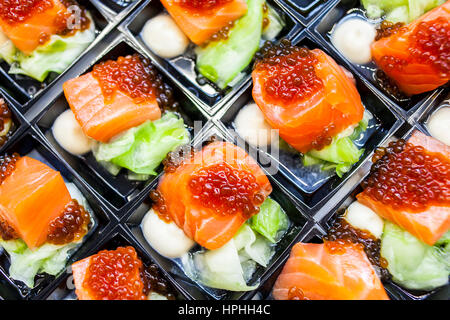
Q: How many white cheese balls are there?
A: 7